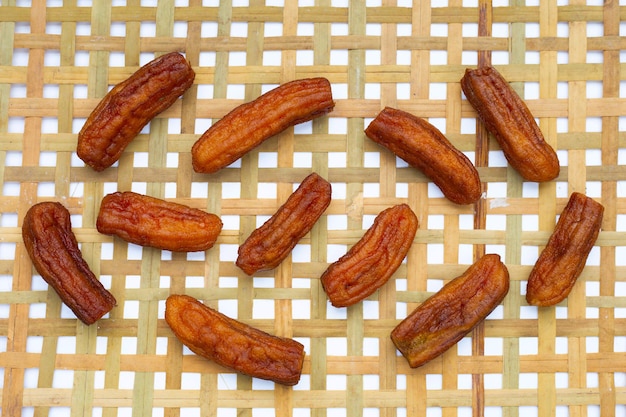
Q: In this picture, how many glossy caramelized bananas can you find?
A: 11